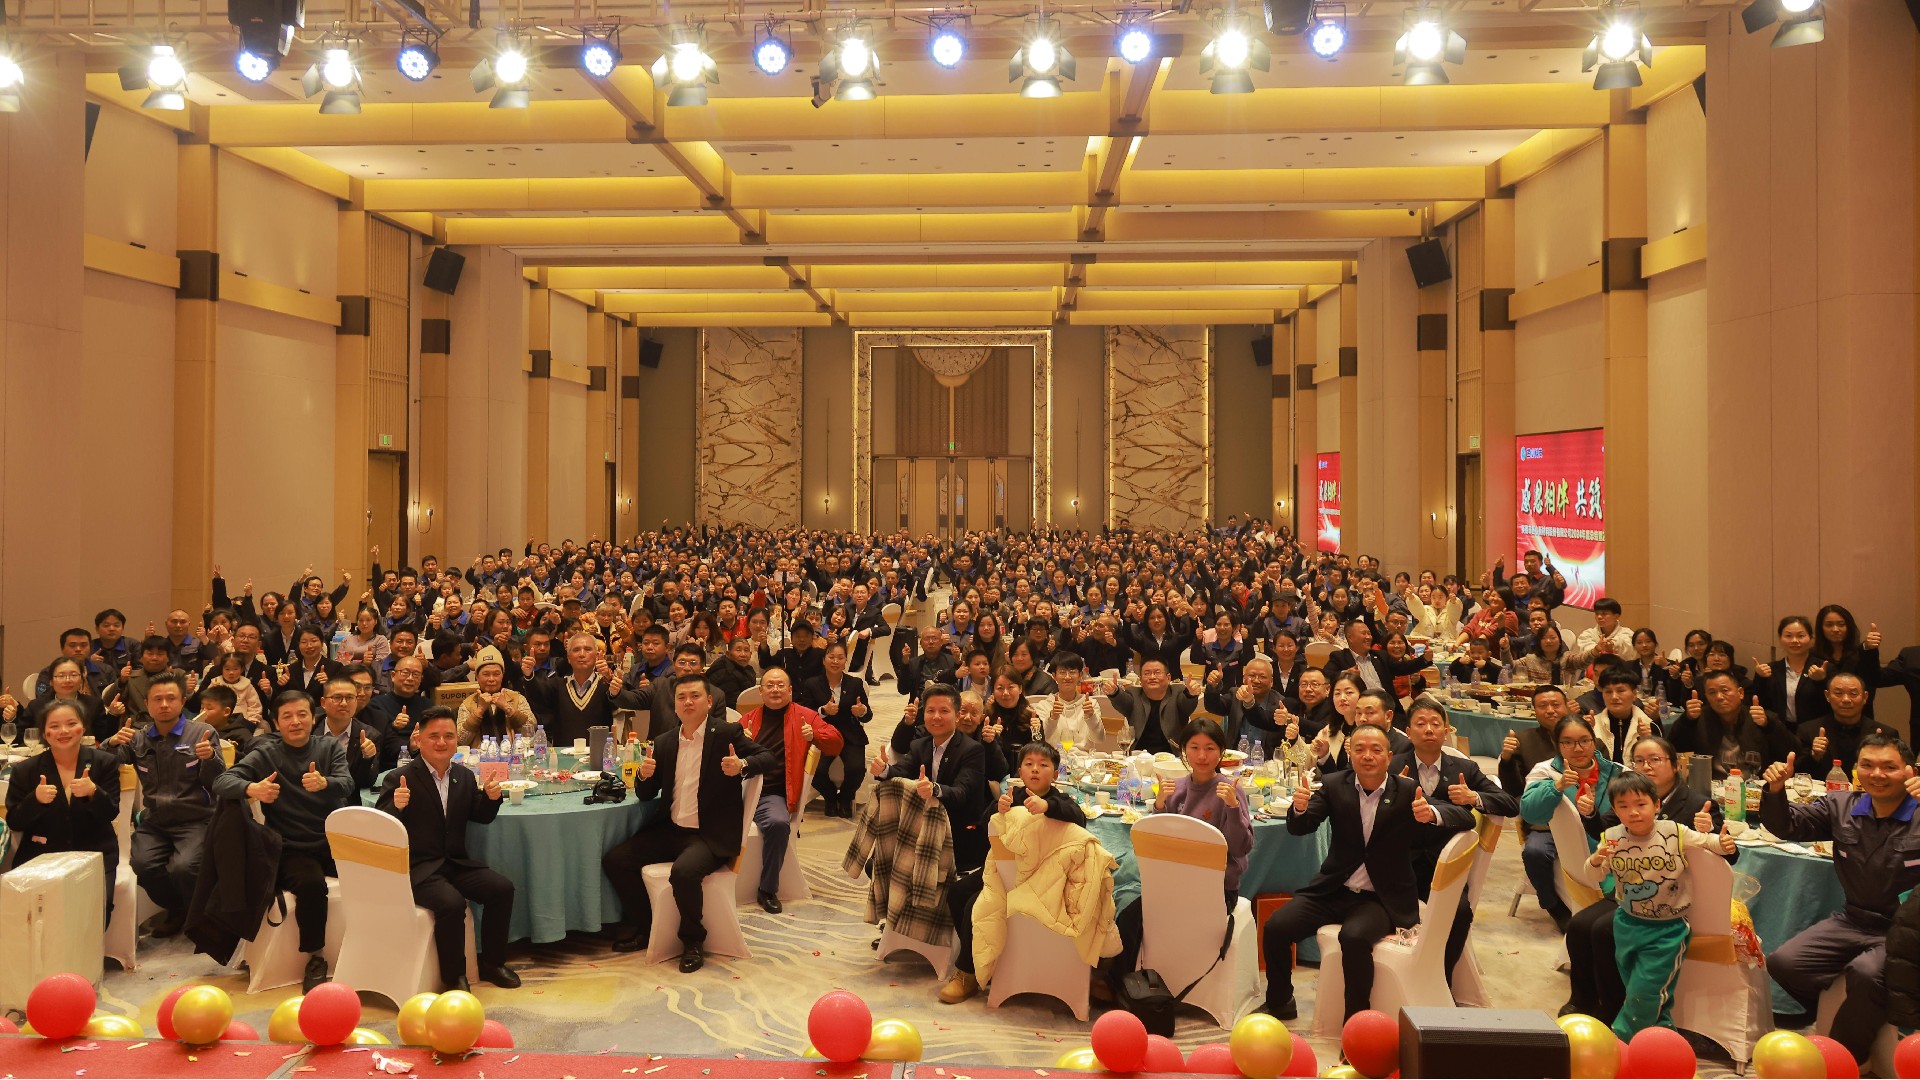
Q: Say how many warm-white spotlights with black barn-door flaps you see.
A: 11